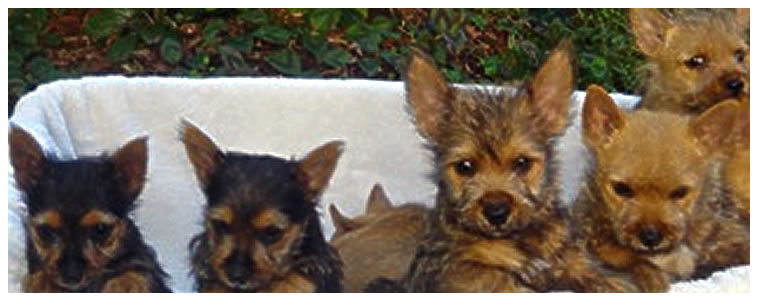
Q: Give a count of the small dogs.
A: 6